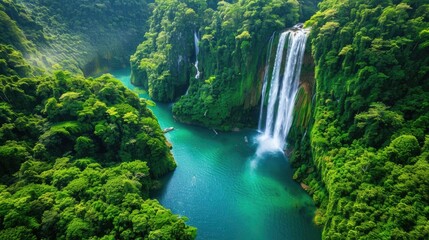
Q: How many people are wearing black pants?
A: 0